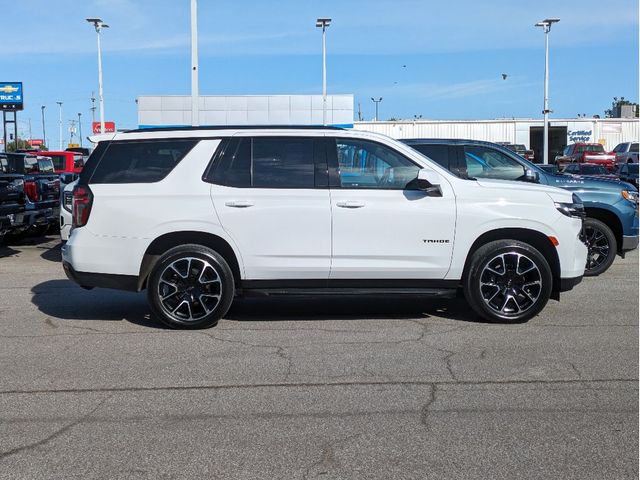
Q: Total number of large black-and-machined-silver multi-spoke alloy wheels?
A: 2